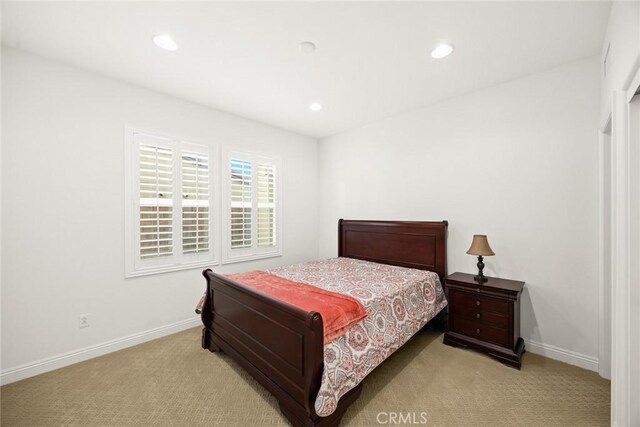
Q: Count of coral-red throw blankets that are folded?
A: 1